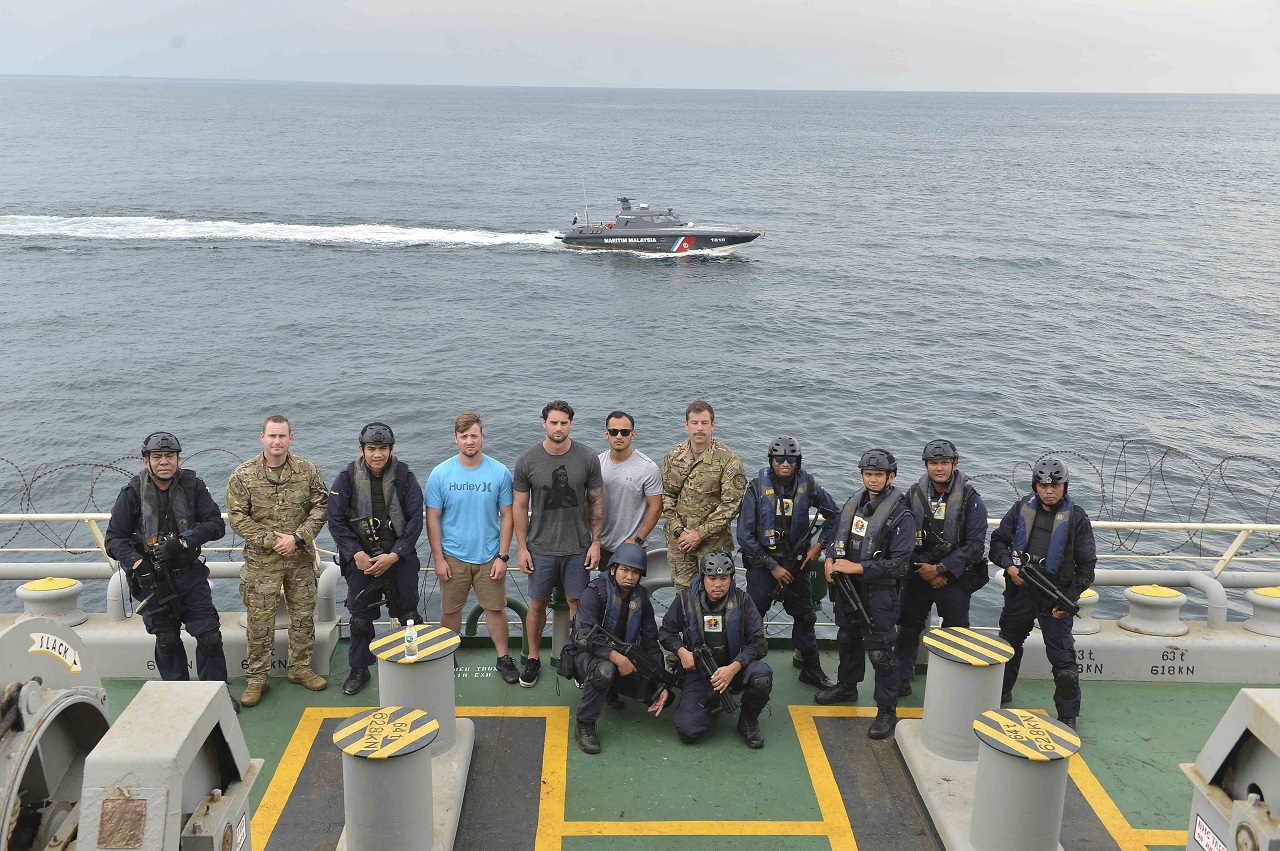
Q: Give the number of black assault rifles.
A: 7